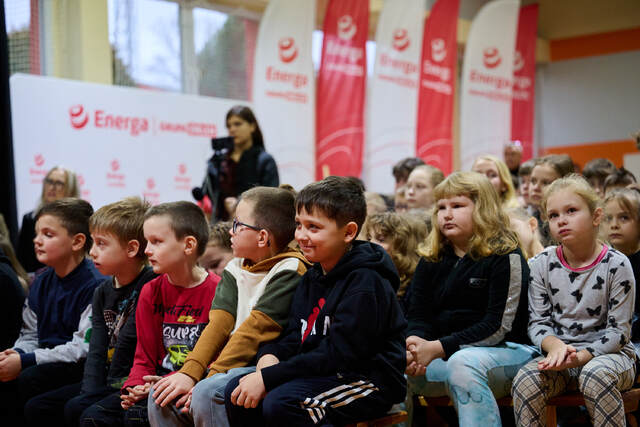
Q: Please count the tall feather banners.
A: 6